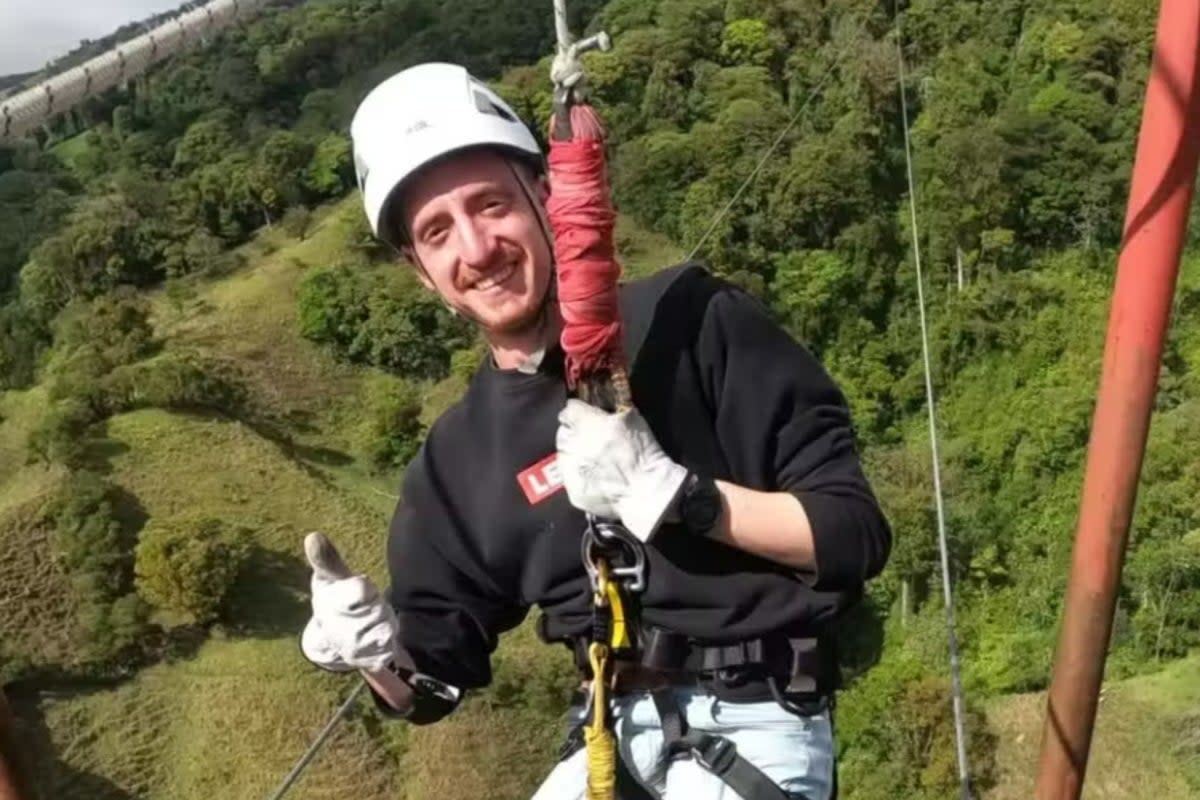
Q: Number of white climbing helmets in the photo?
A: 1